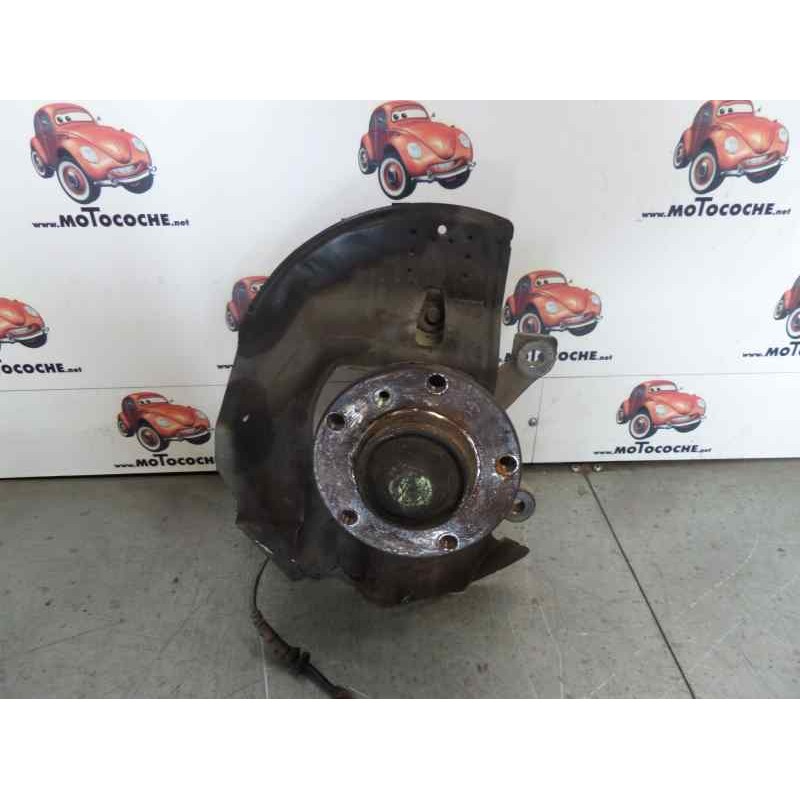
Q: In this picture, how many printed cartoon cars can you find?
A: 9